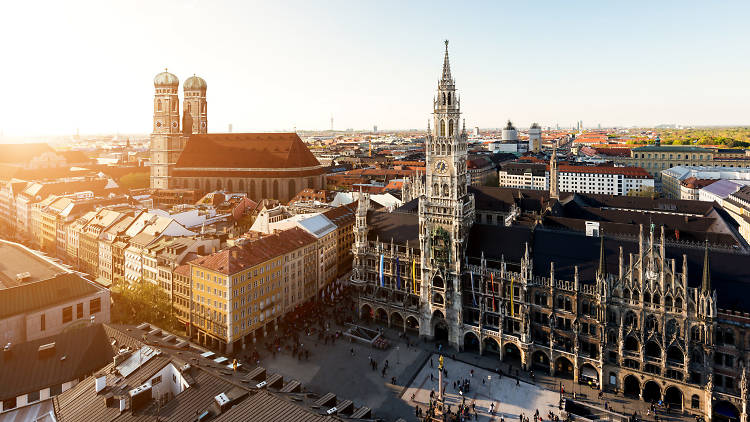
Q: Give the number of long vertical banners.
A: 6